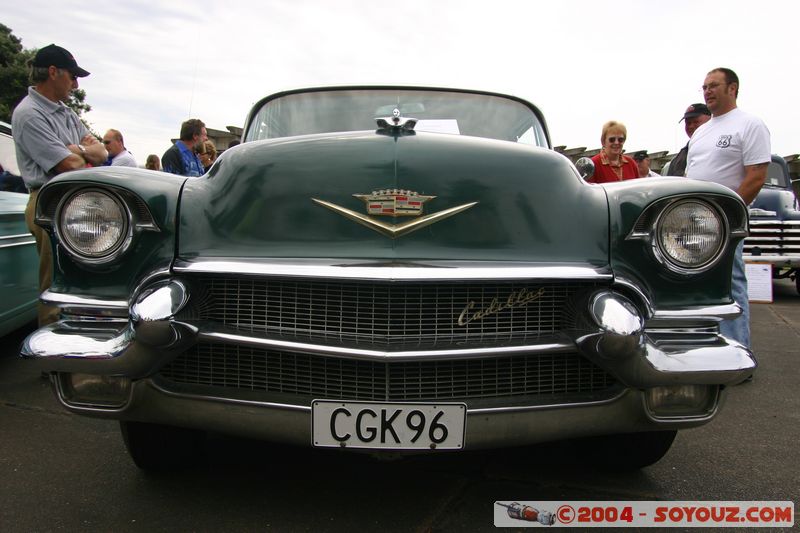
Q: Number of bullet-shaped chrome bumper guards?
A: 2